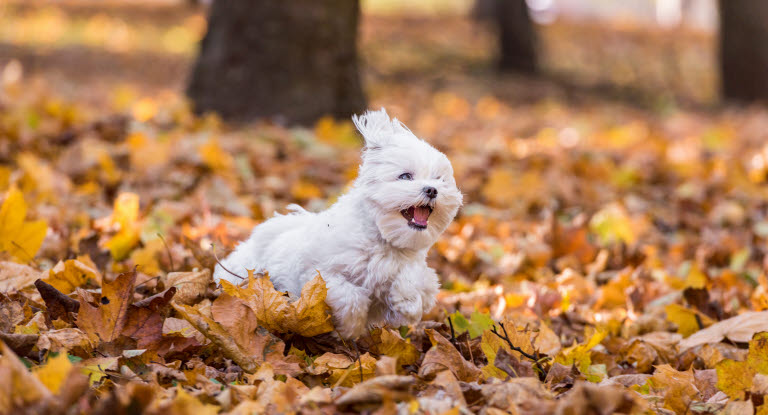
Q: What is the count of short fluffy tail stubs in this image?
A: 1